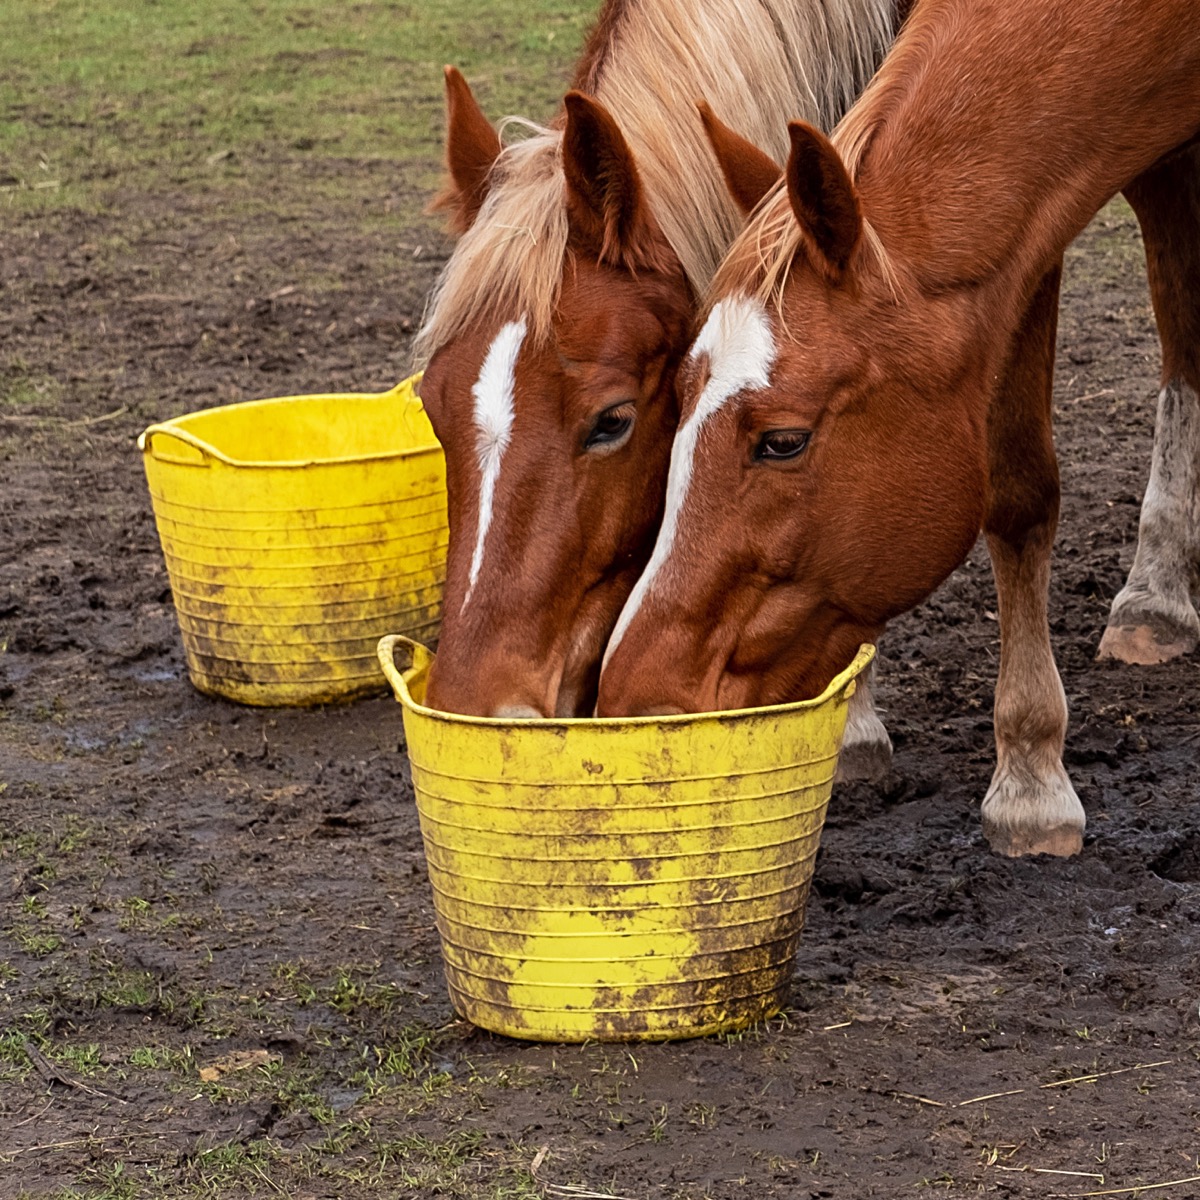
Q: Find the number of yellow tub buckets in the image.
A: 2